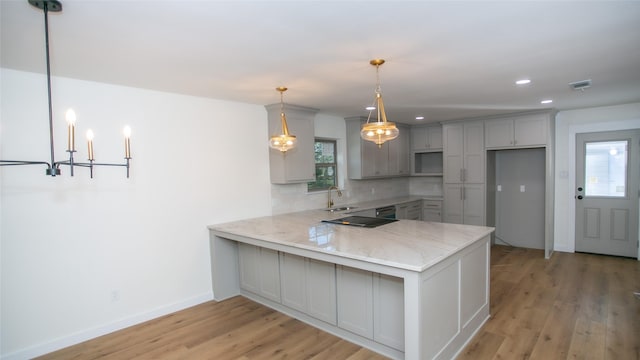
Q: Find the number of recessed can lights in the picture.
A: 4